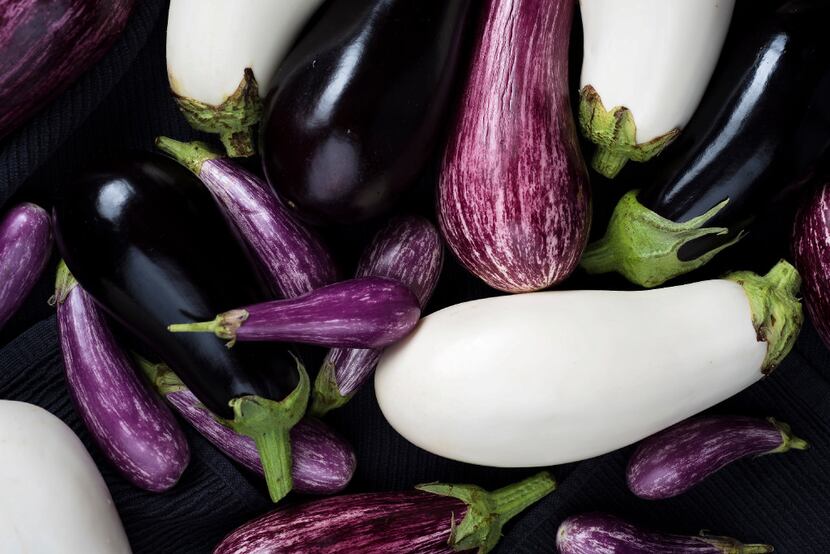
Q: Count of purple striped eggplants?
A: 12